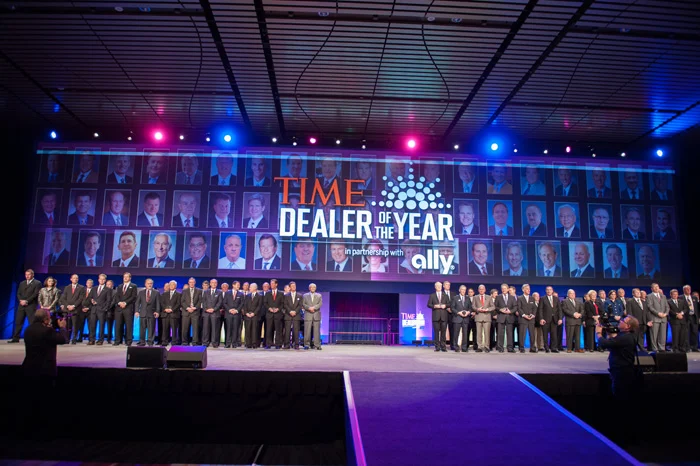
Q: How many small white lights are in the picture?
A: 13